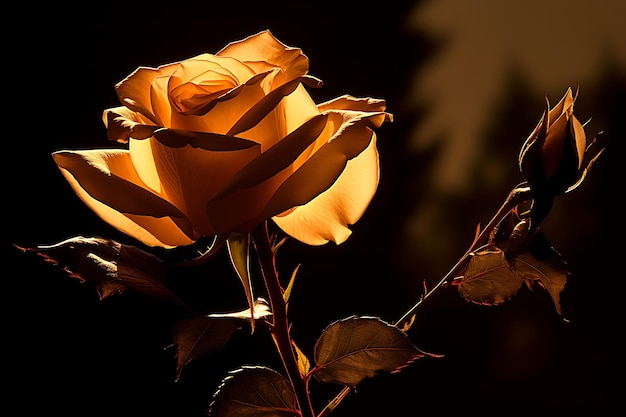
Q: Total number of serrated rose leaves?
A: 6